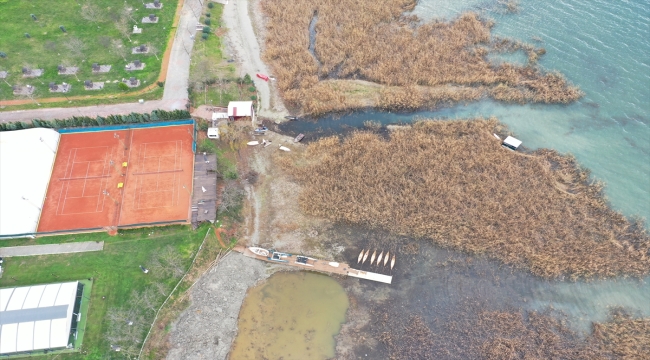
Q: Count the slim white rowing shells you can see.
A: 6